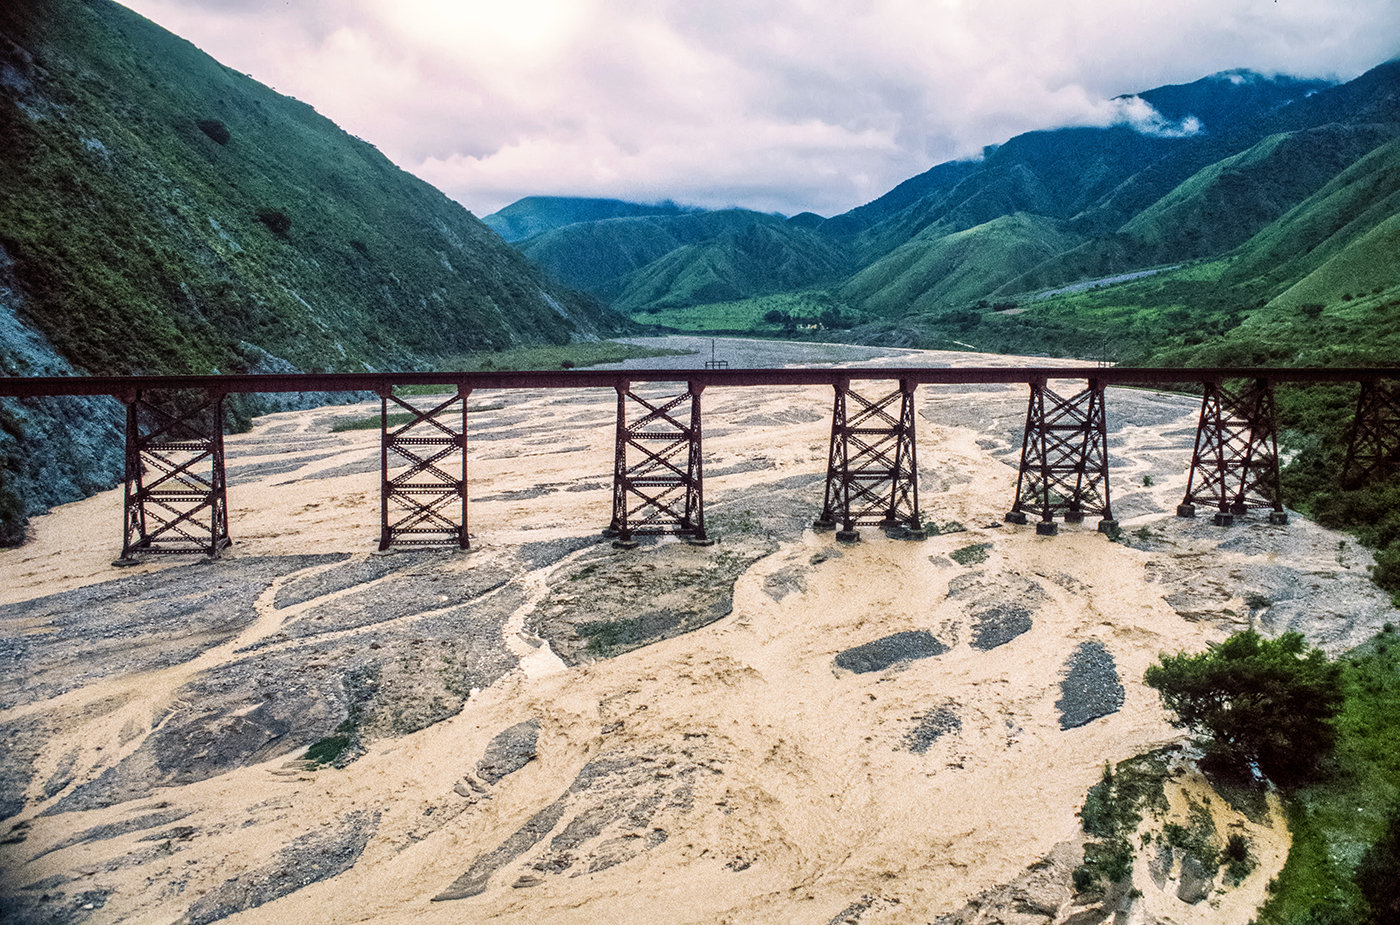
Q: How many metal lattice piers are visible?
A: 7